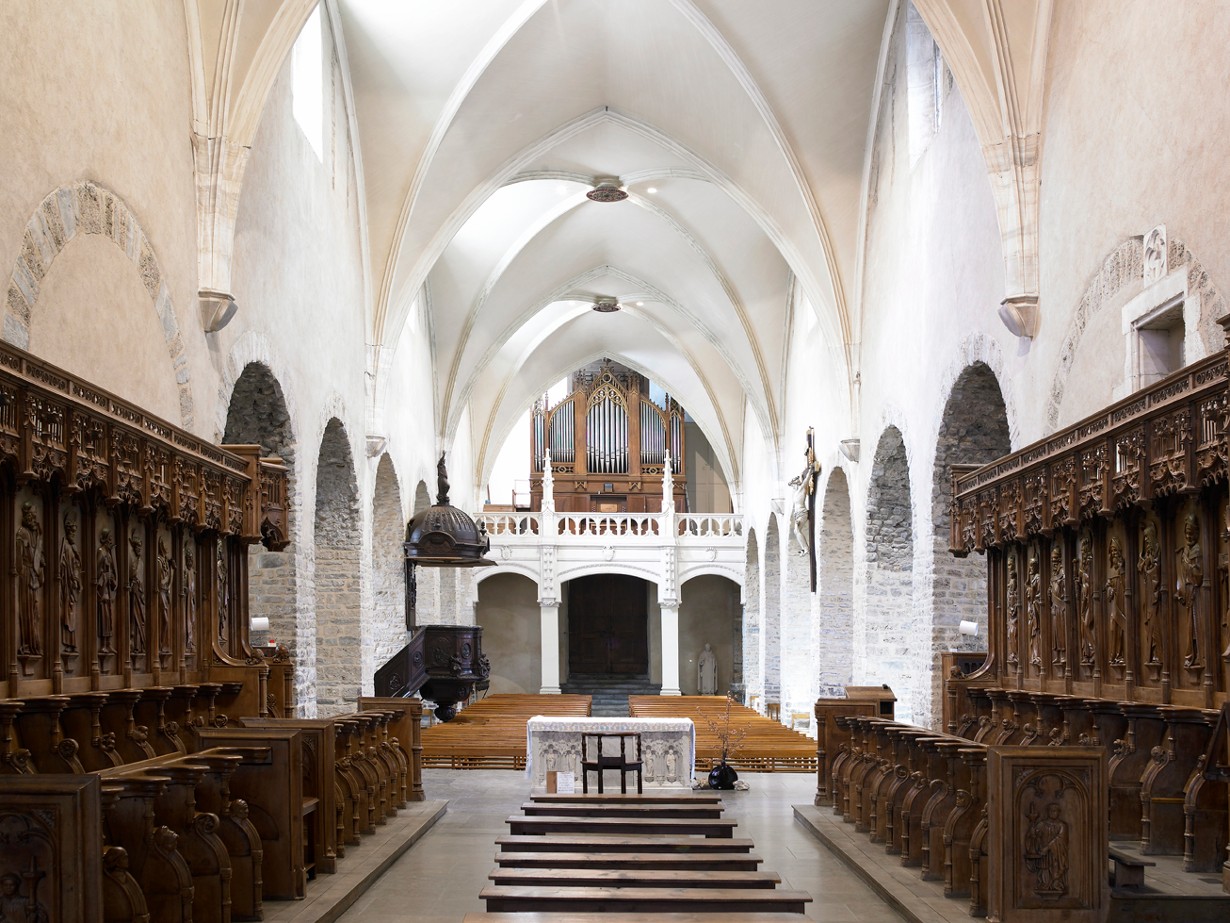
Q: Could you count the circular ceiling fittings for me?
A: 2